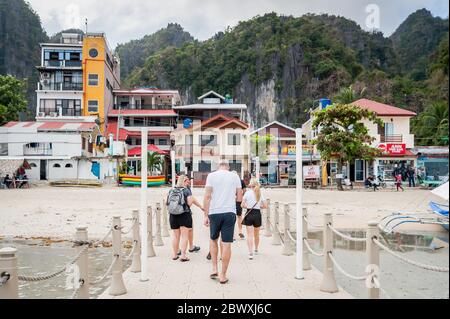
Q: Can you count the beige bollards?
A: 13